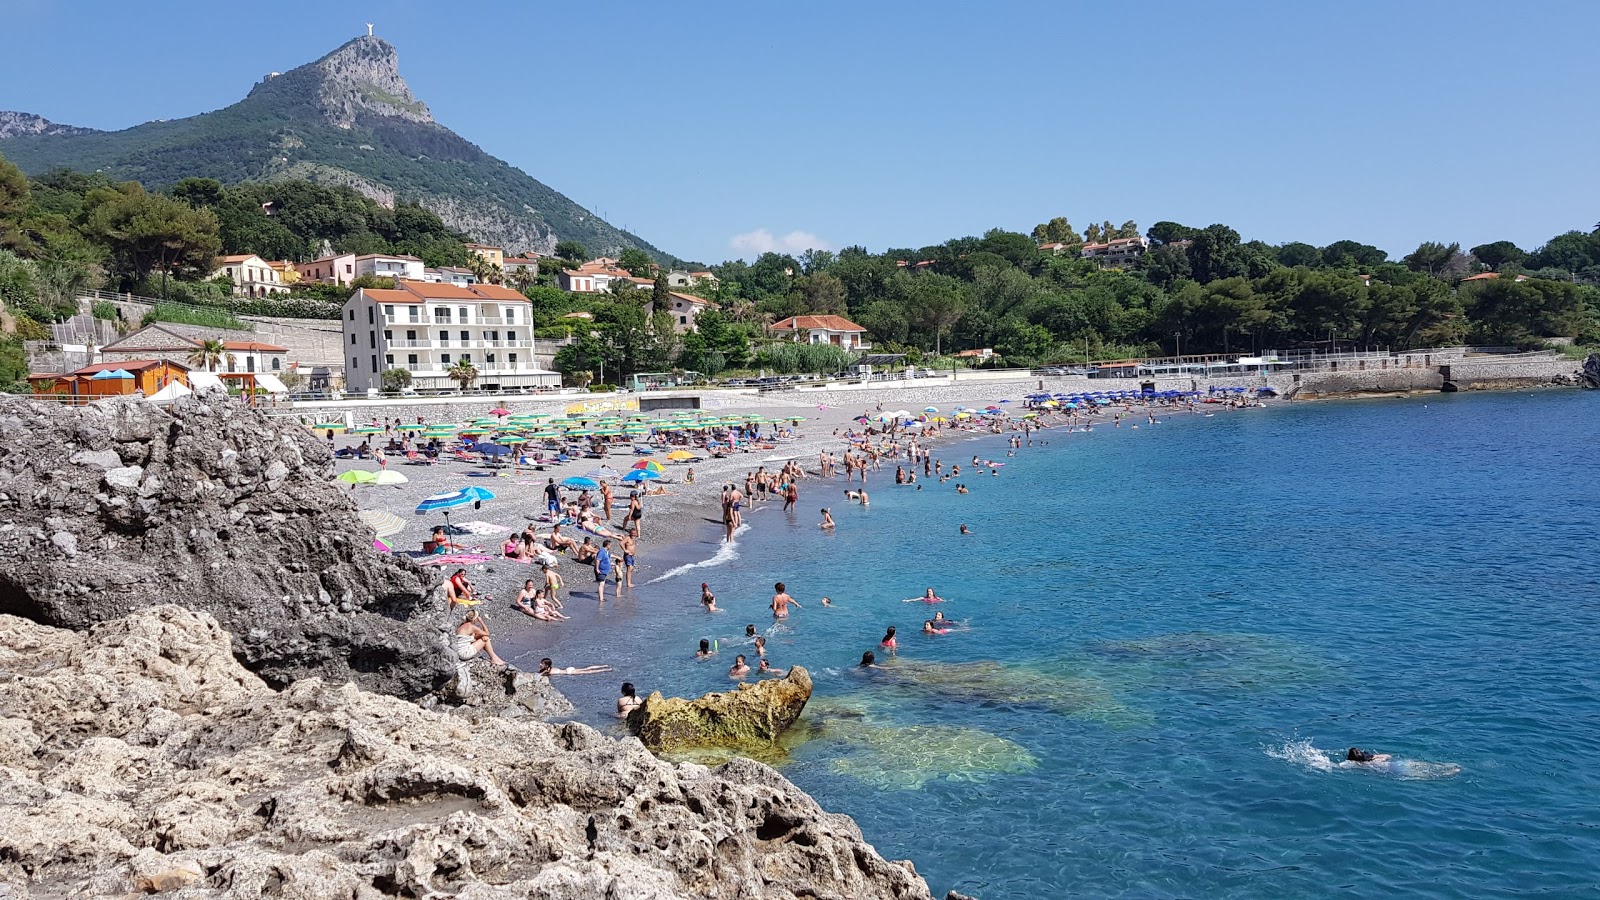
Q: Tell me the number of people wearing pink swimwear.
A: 4